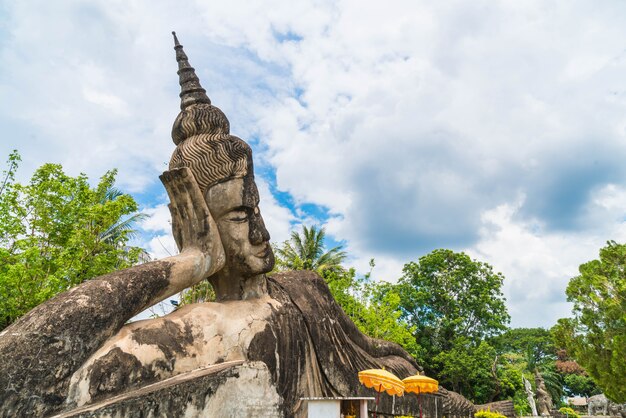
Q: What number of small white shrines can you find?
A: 1